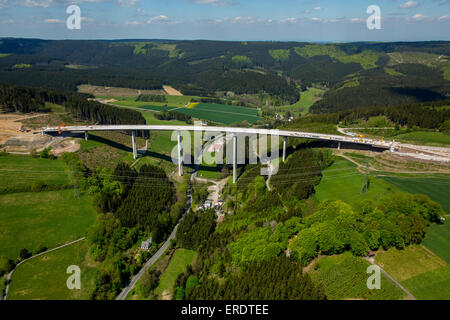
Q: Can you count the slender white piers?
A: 6